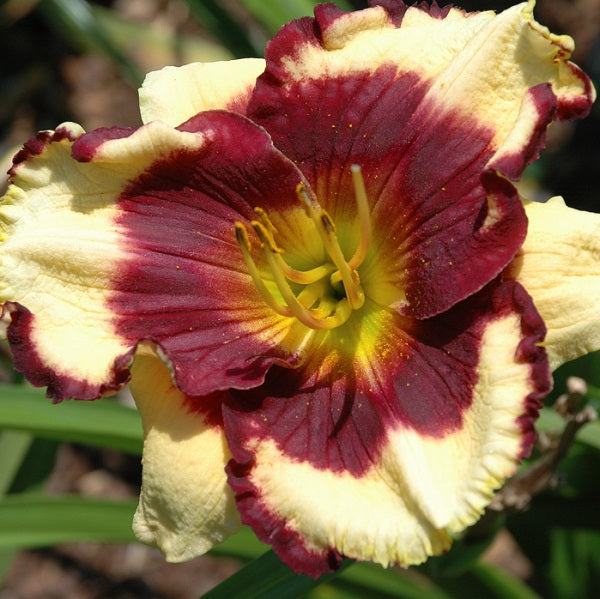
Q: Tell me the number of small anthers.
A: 5